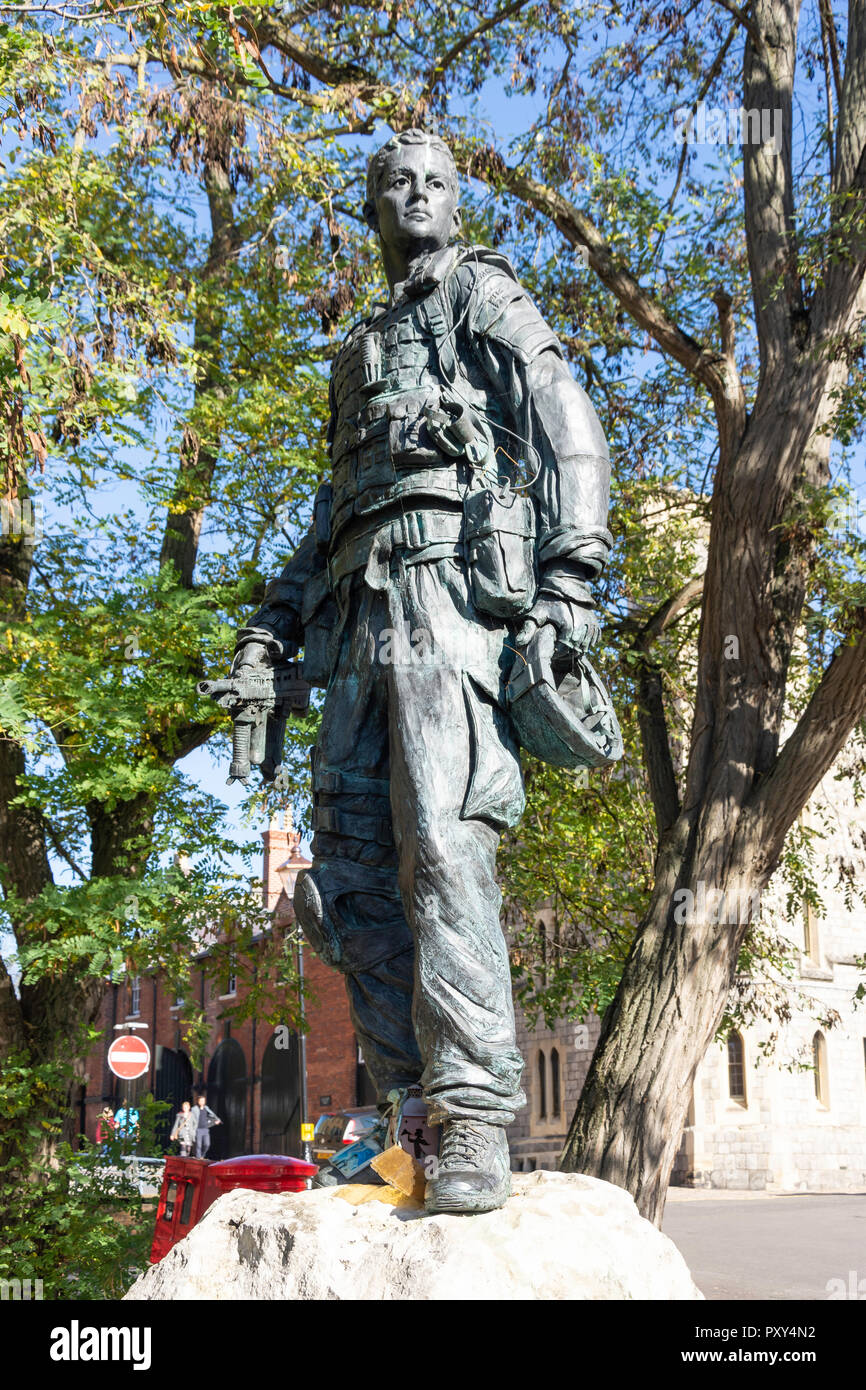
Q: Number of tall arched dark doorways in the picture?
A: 3